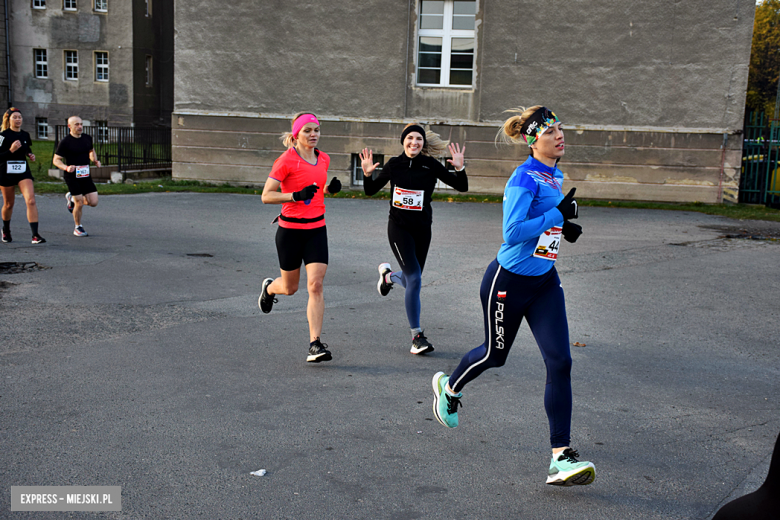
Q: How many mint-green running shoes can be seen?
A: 2